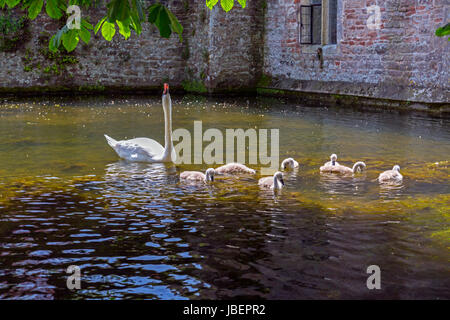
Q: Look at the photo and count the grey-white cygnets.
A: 7